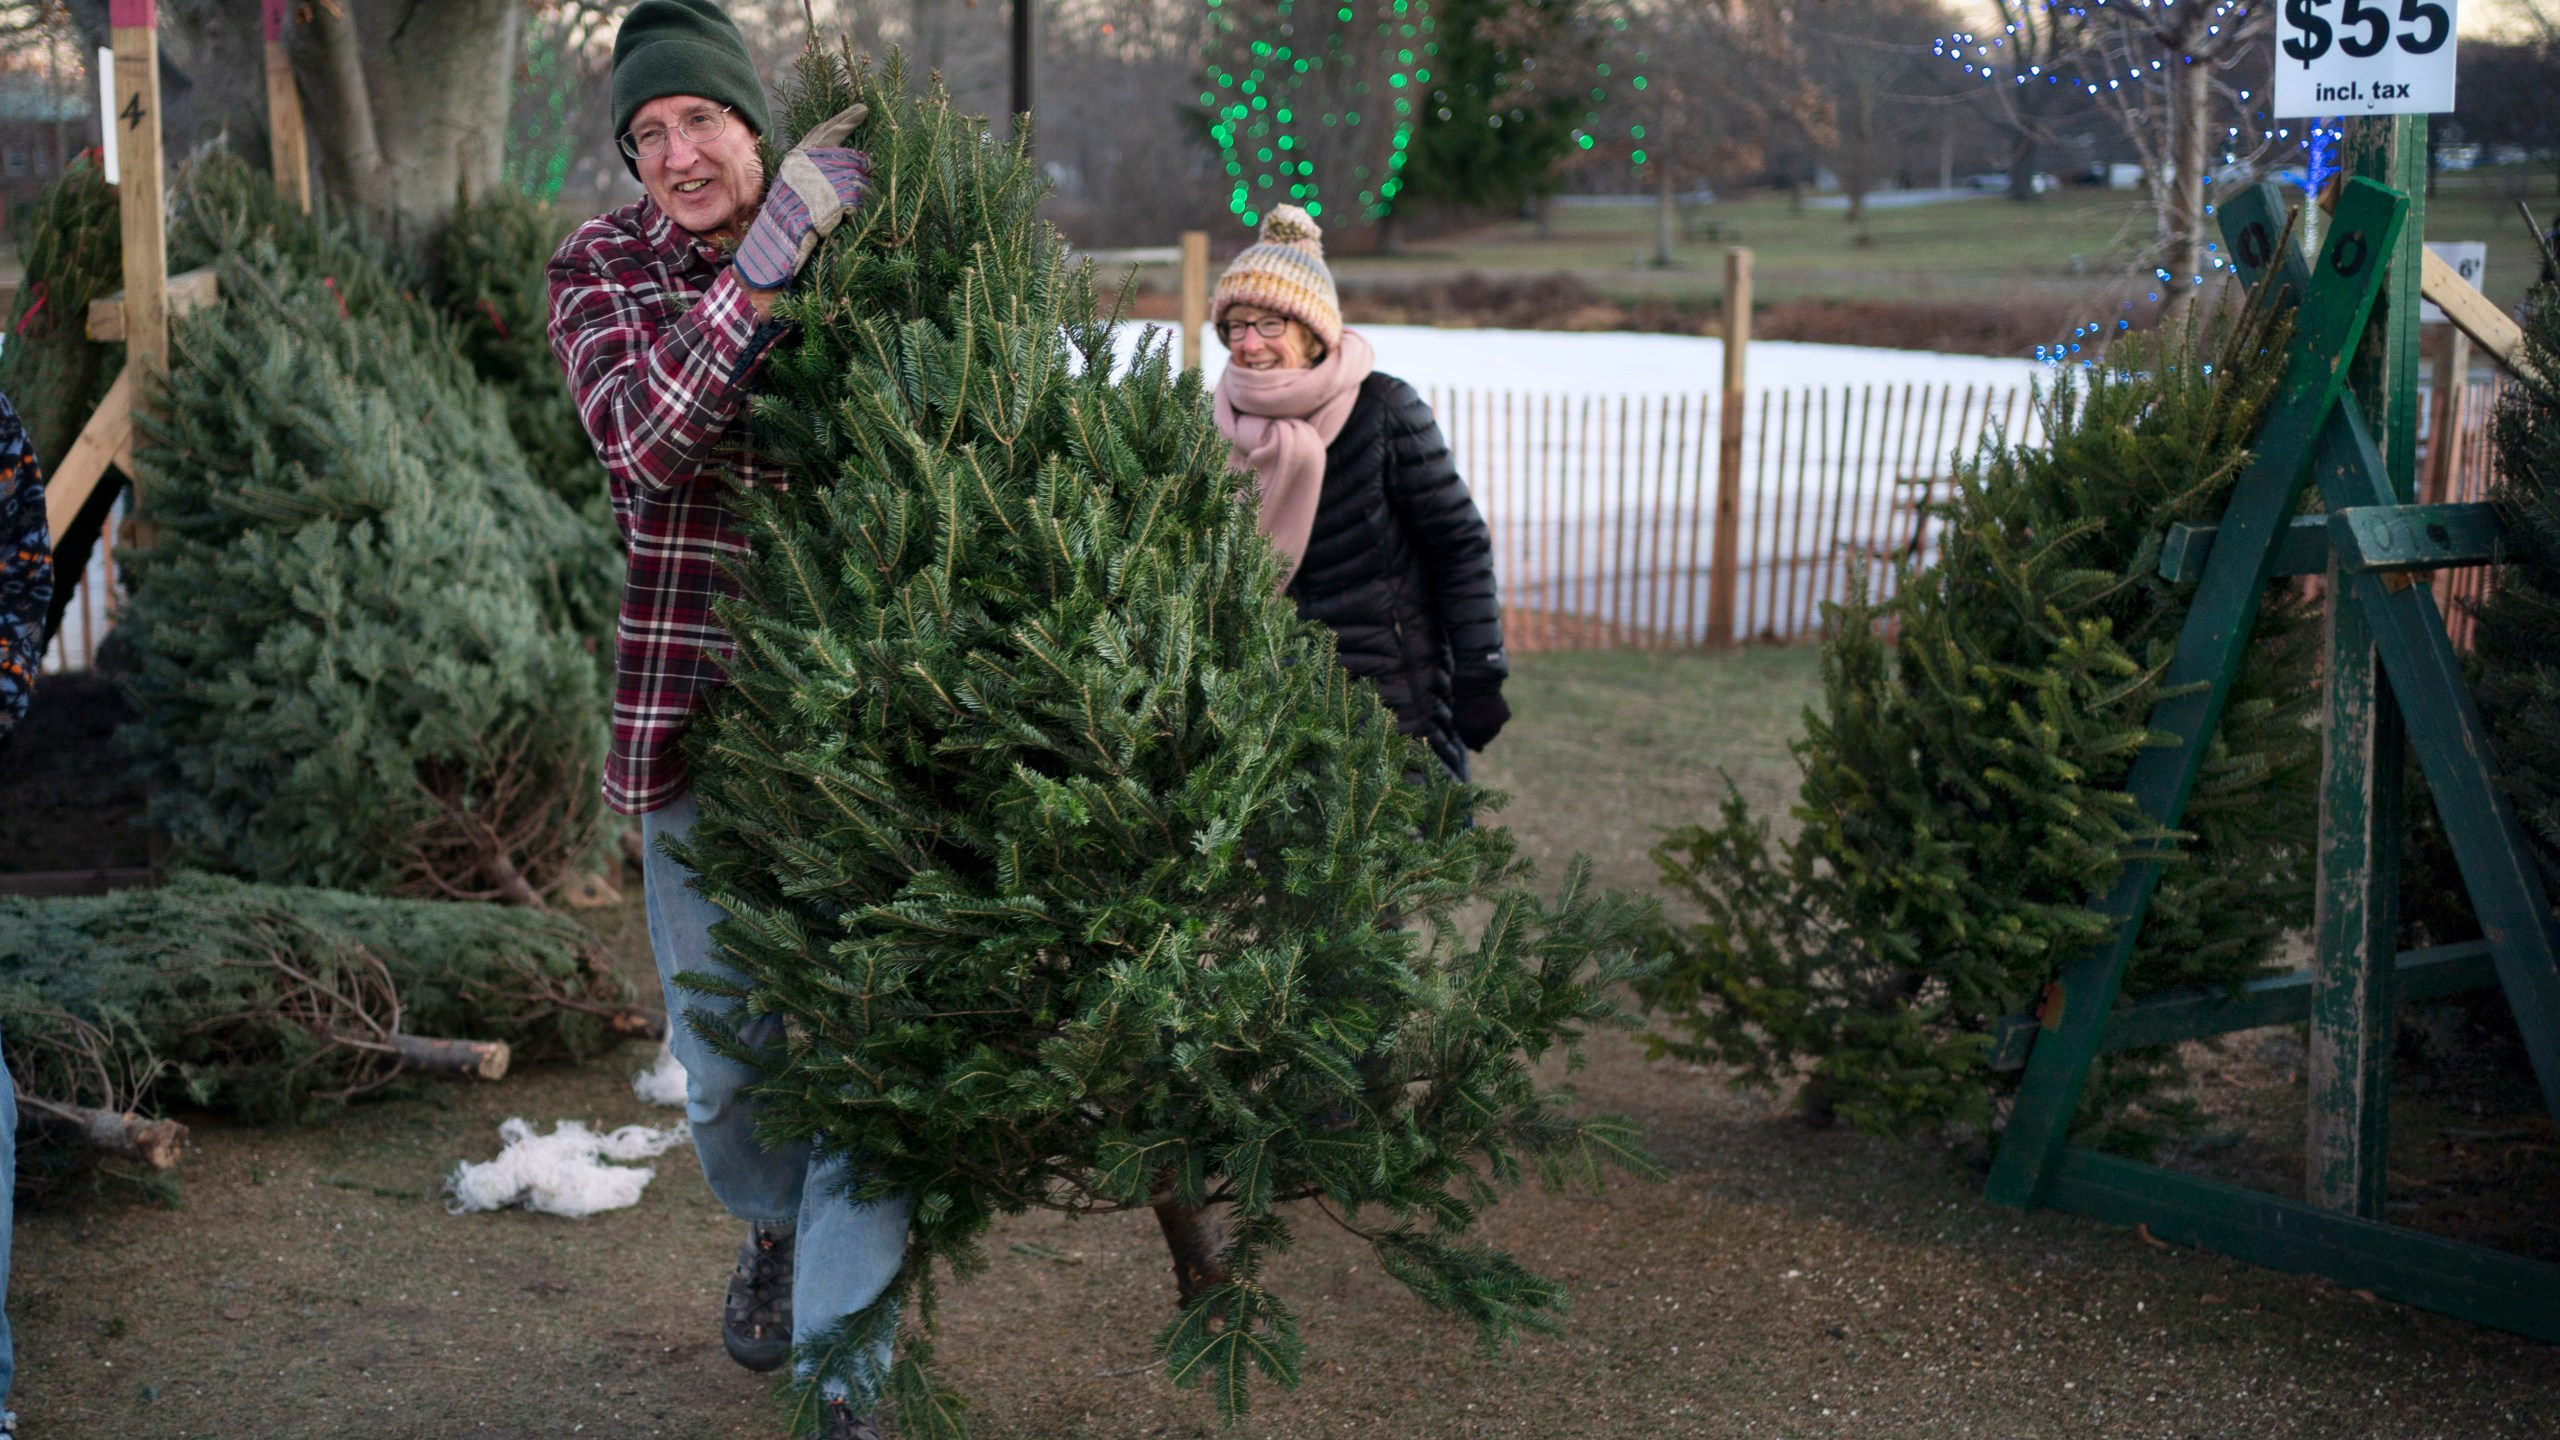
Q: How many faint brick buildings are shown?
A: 1